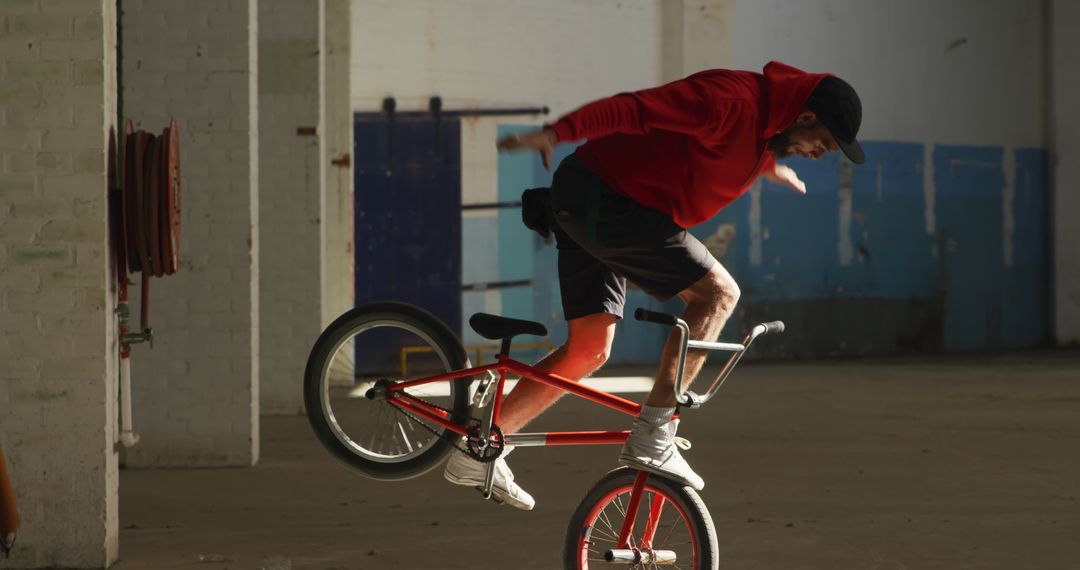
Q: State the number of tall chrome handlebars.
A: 1